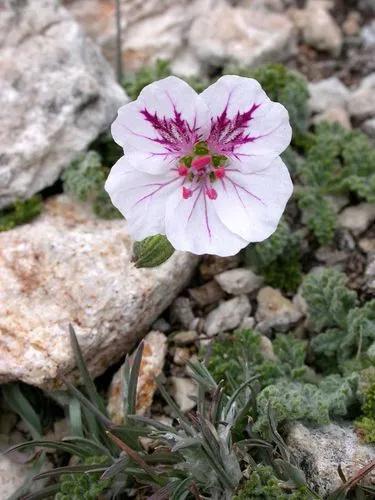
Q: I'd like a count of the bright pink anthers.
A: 5